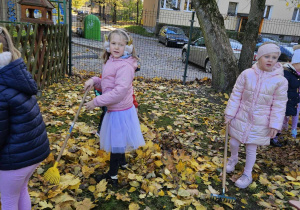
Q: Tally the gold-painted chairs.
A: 0